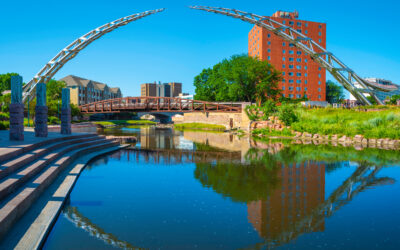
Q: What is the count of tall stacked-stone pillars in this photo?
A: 3